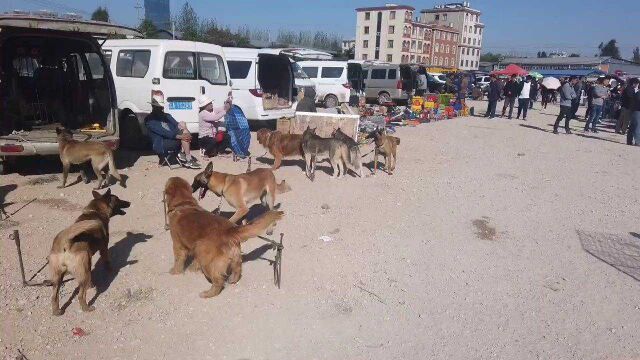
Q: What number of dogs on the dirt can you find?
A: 8